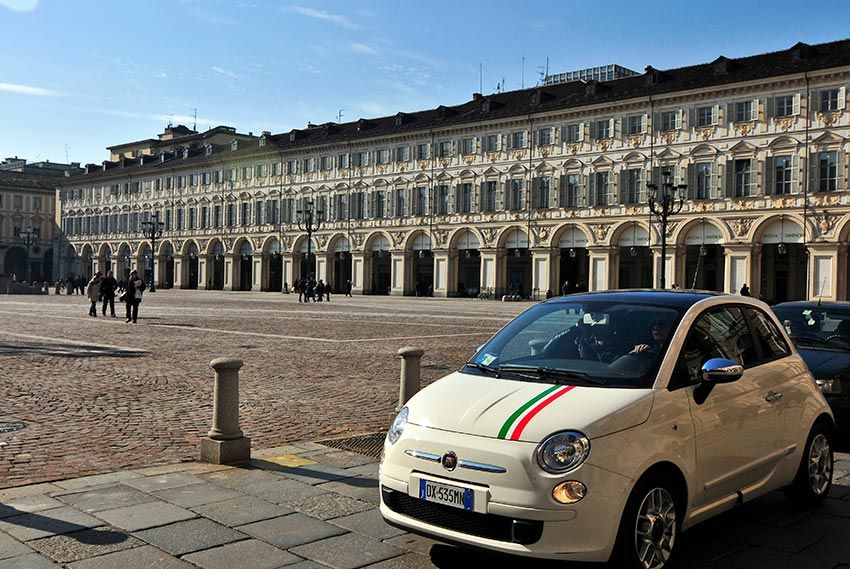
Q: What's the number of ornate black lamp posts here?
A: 4